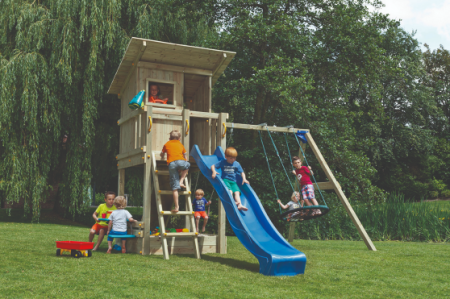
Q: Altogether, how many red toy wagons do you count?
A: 1